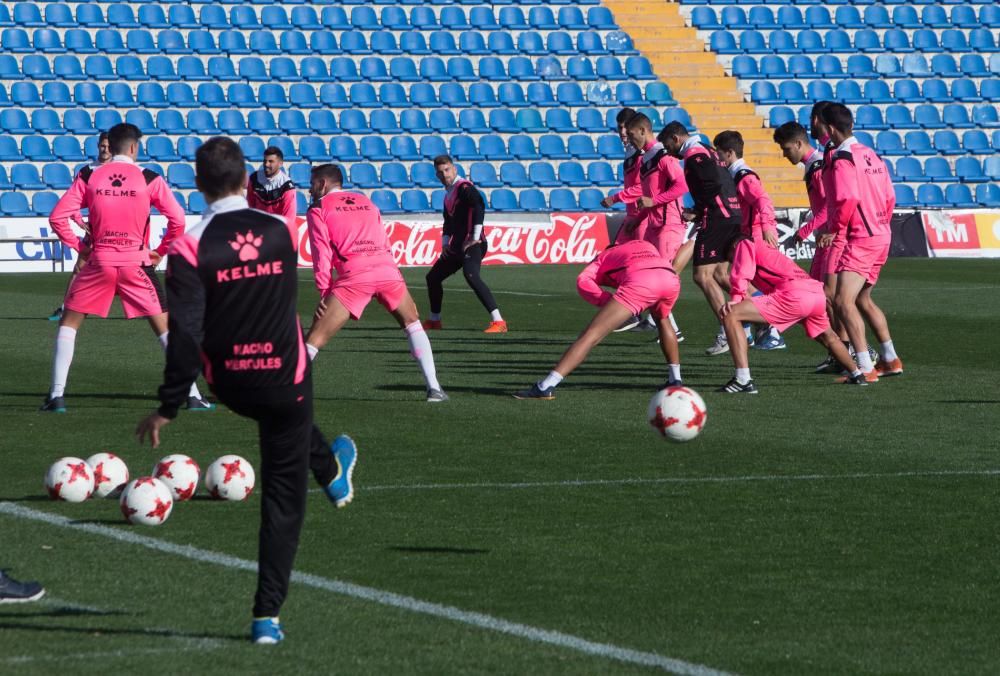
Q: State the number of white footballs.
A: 6